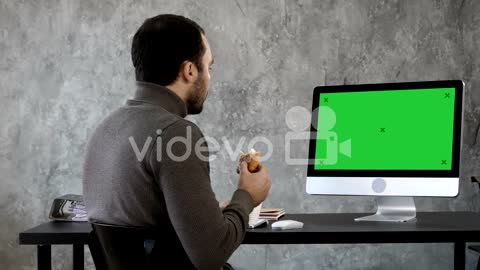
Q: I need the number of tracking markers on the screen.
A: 5